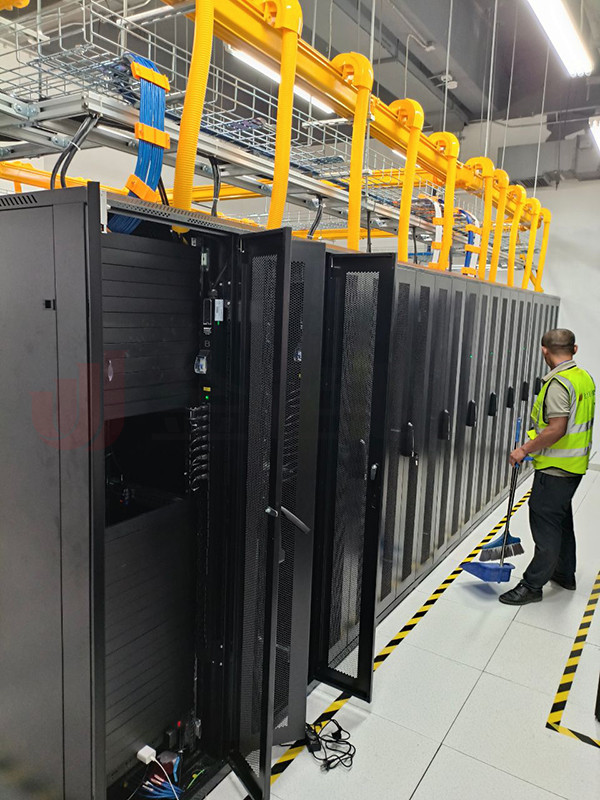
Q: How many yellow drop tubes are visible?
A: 10